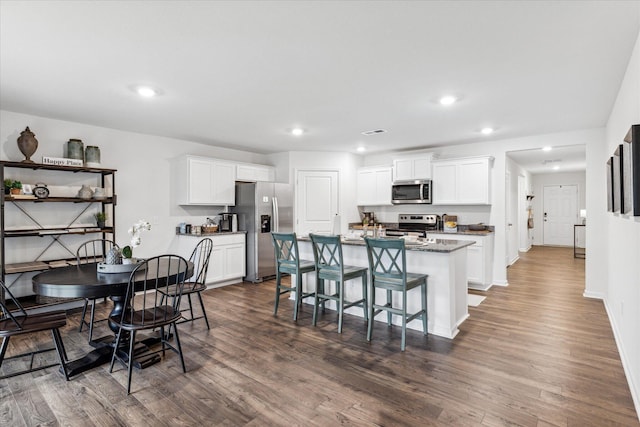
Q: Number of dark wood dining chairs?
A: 4